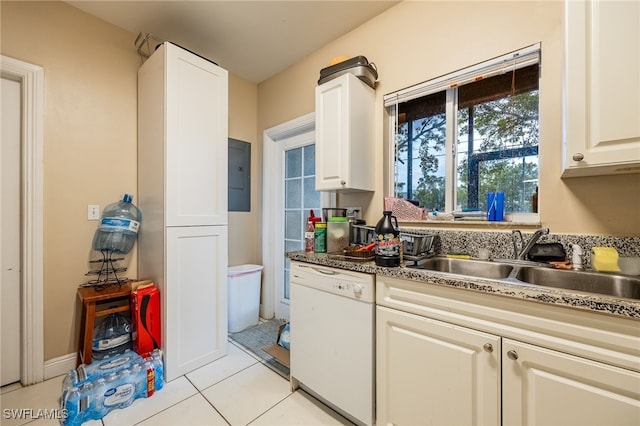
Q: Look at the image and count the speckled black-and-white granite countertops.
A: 1